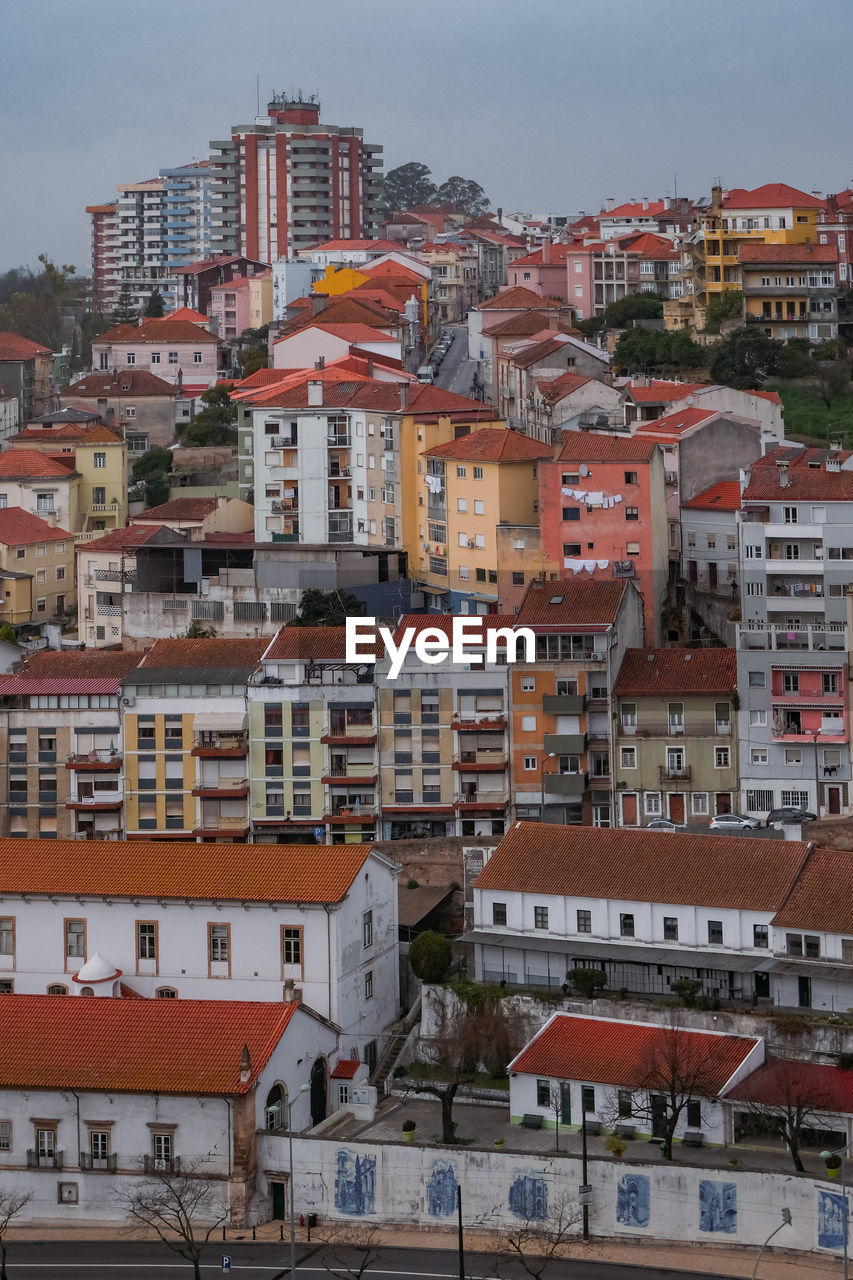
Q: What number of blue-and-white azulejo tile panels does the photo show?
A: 6